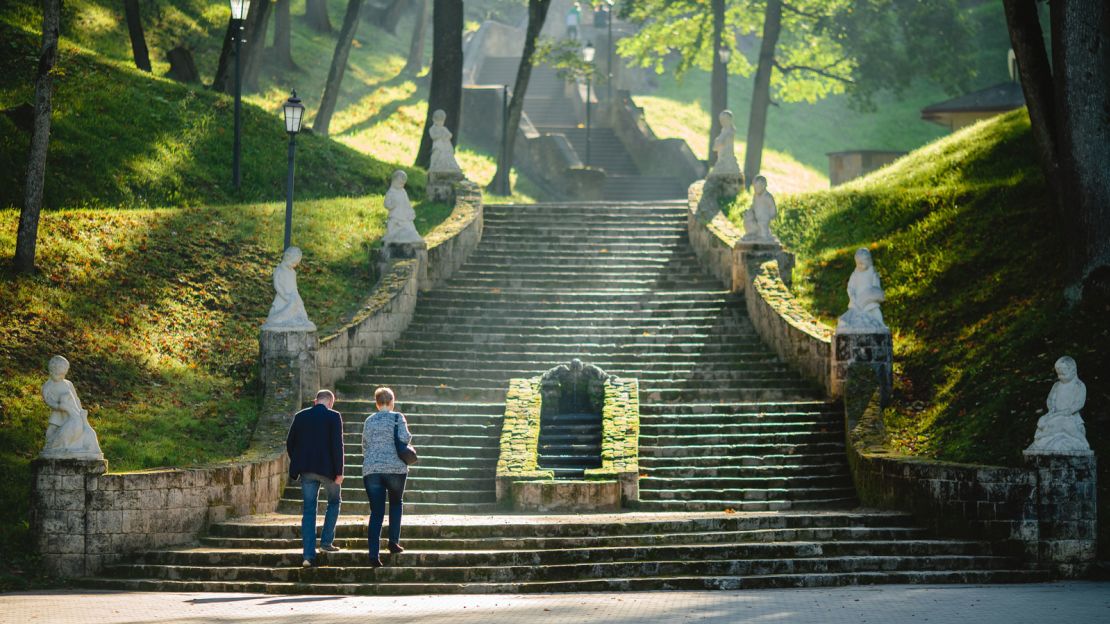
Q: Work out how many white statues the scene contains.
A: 8